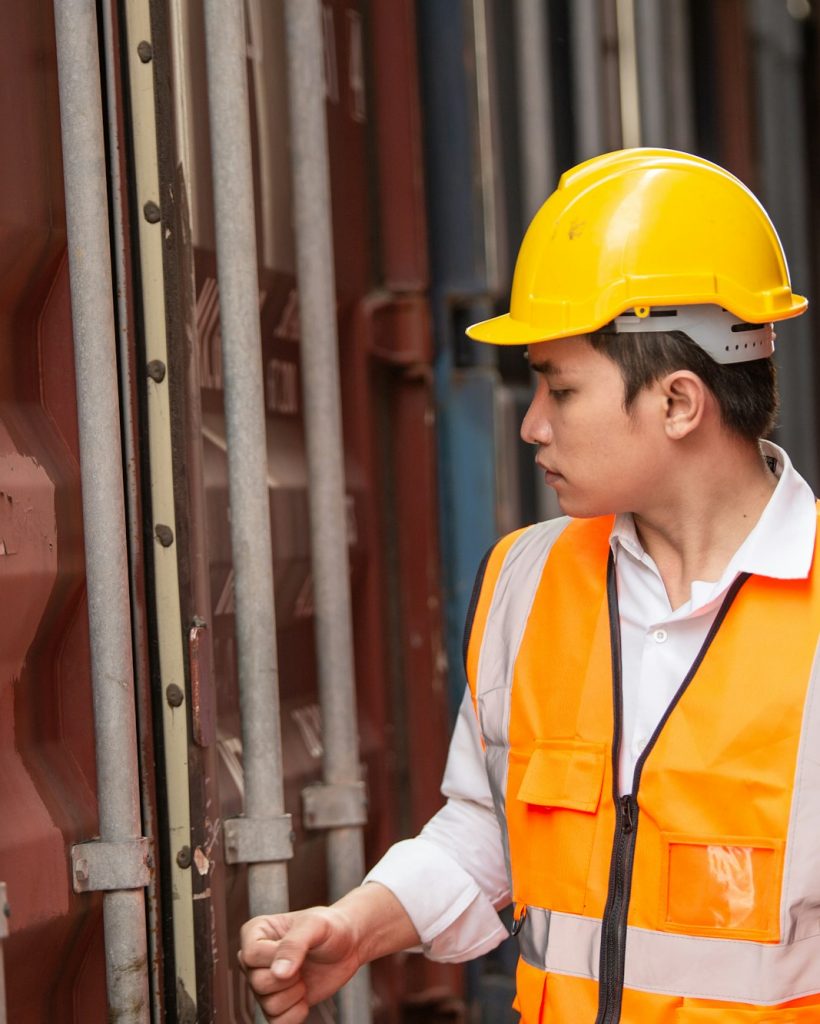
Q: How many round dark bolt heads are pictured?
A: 6